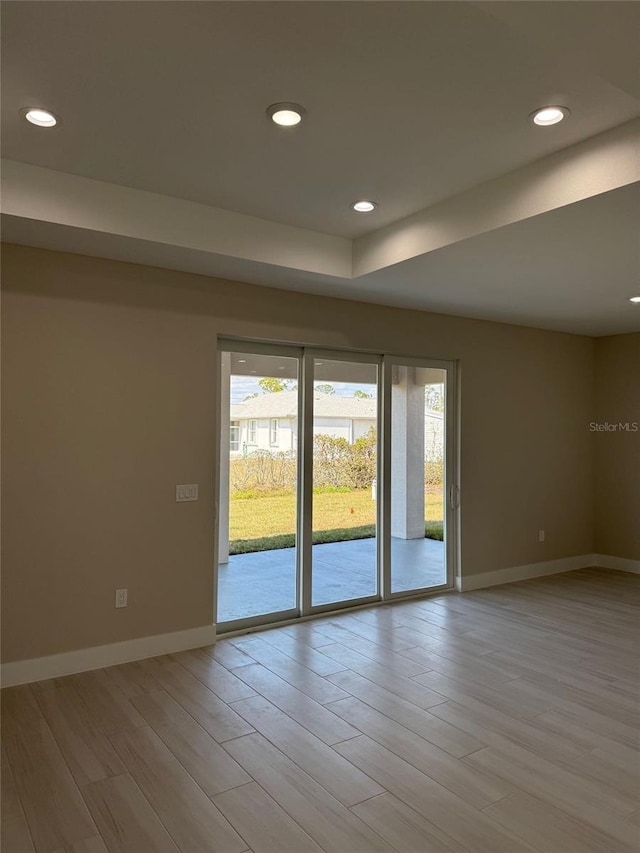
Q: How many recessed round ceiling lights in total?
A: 5